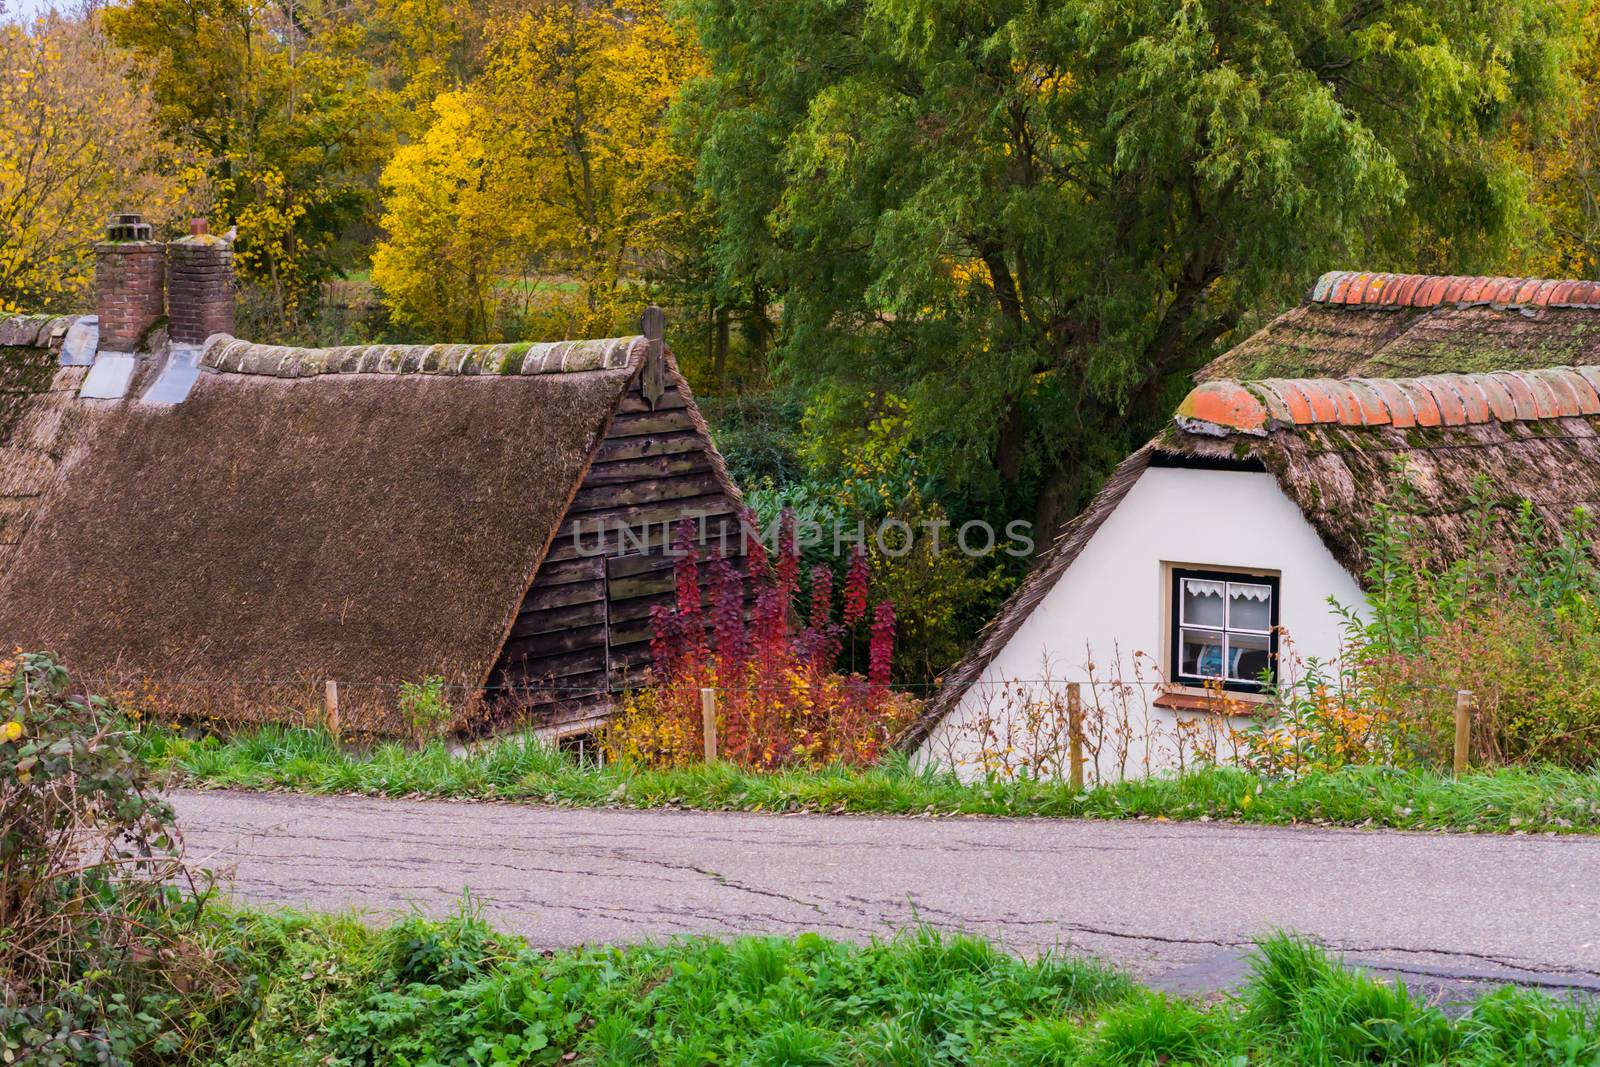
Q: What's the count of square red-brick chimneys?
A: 2